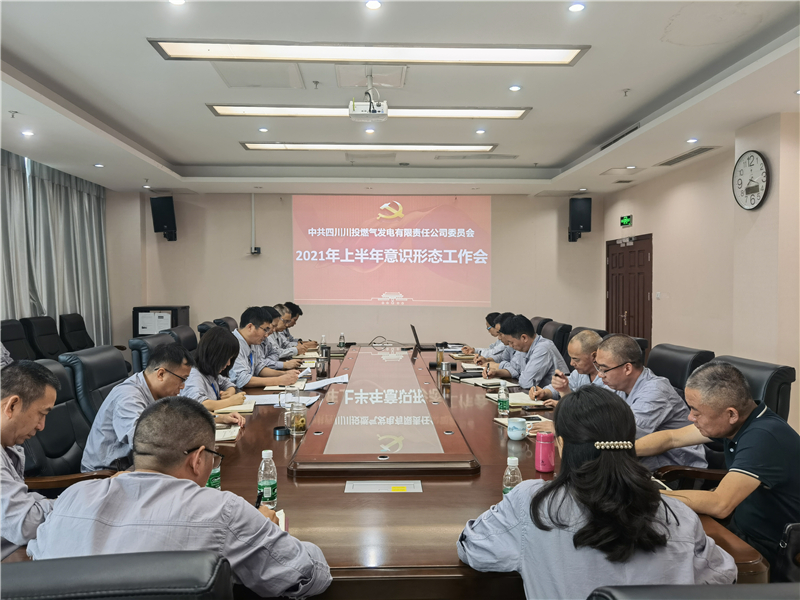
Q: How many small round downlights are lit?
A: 14